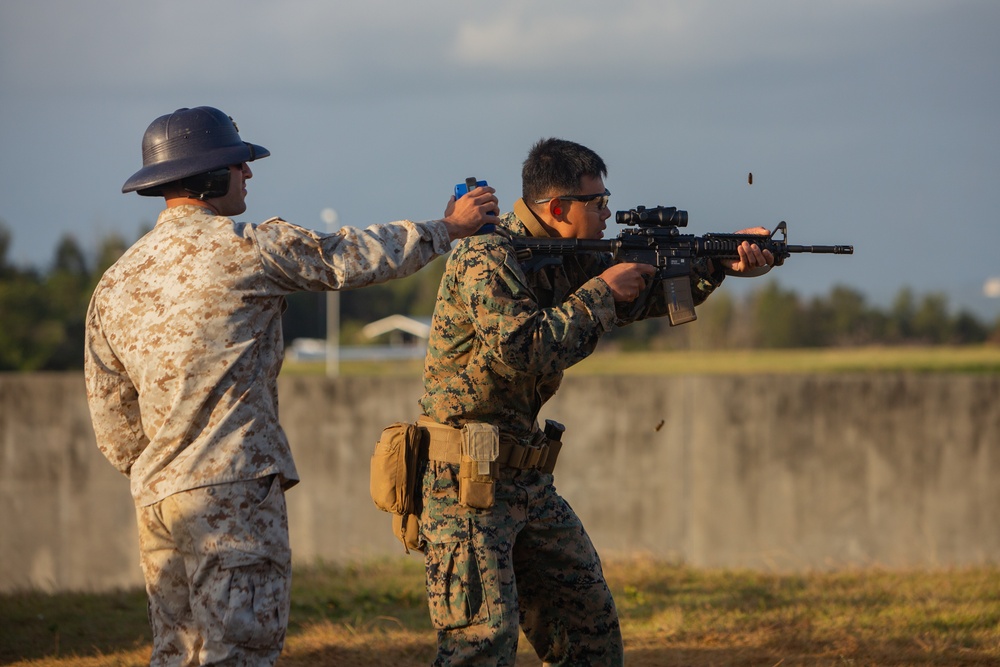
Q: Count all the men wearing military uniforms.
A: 2